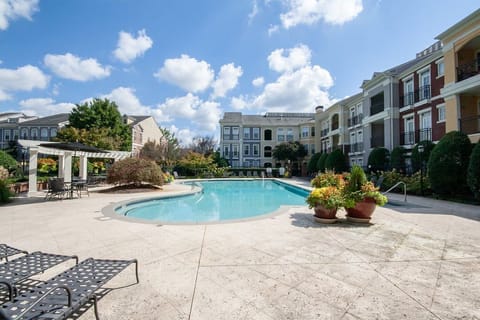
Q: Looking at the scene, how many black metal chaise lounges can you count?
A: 3